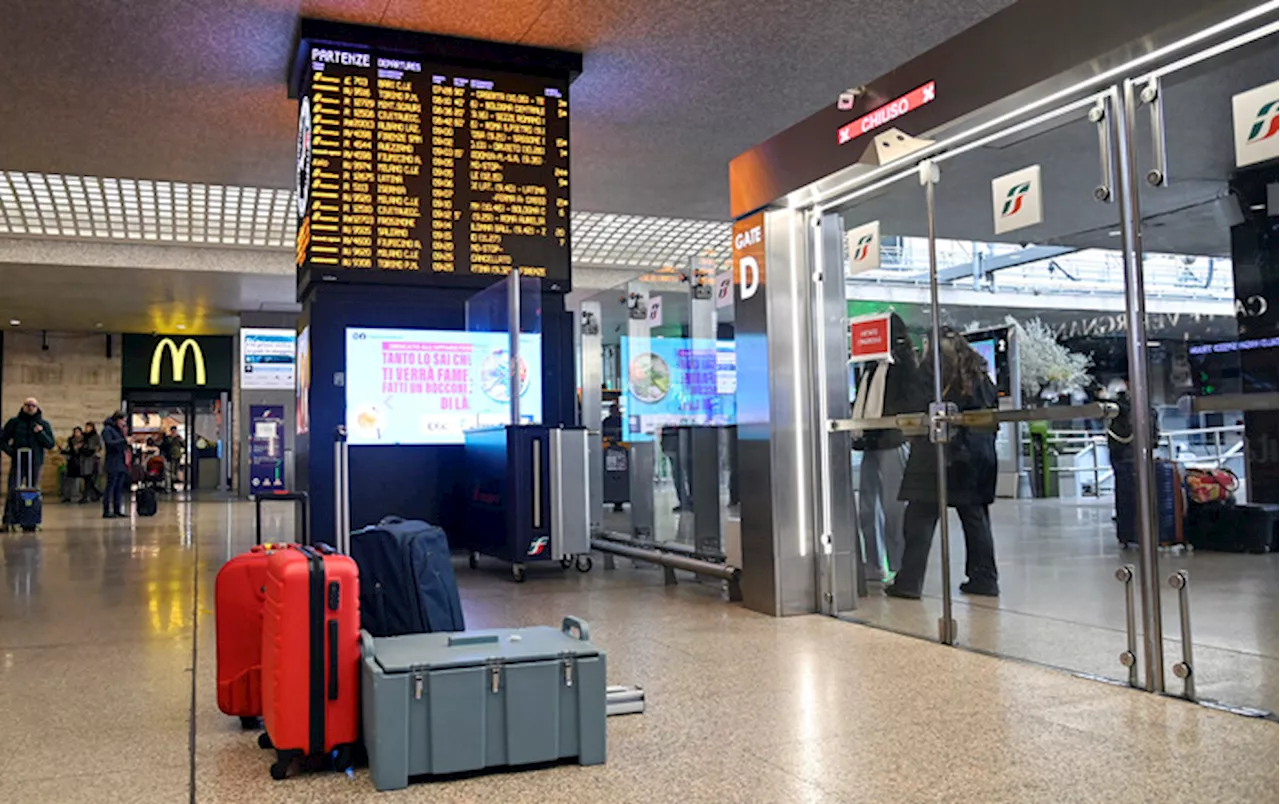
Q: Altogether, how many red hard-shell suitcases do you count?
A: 2